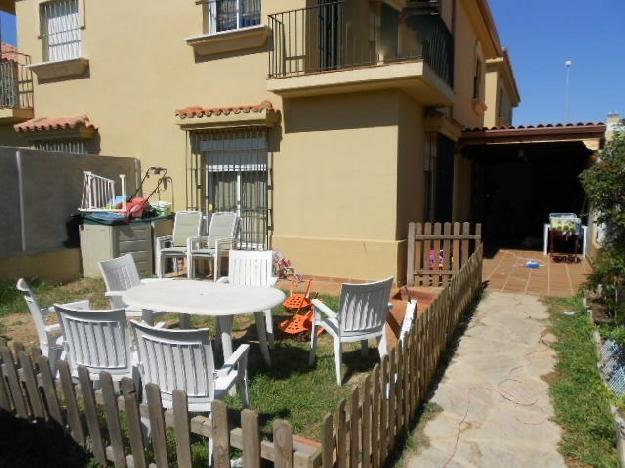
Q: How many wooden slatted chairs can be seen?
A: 6